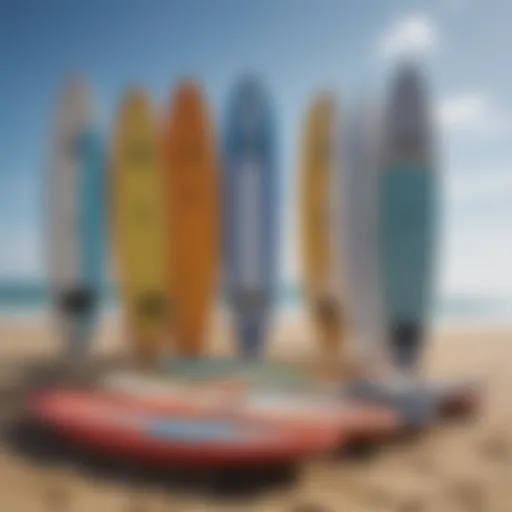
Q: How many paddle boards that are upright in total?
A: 7